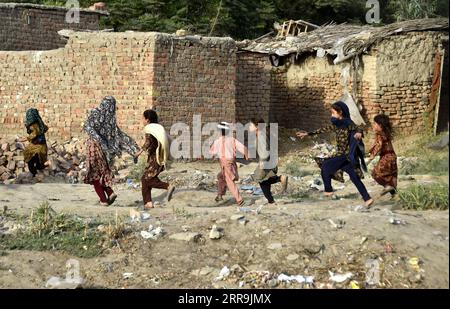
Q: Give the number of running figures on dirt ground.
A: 7